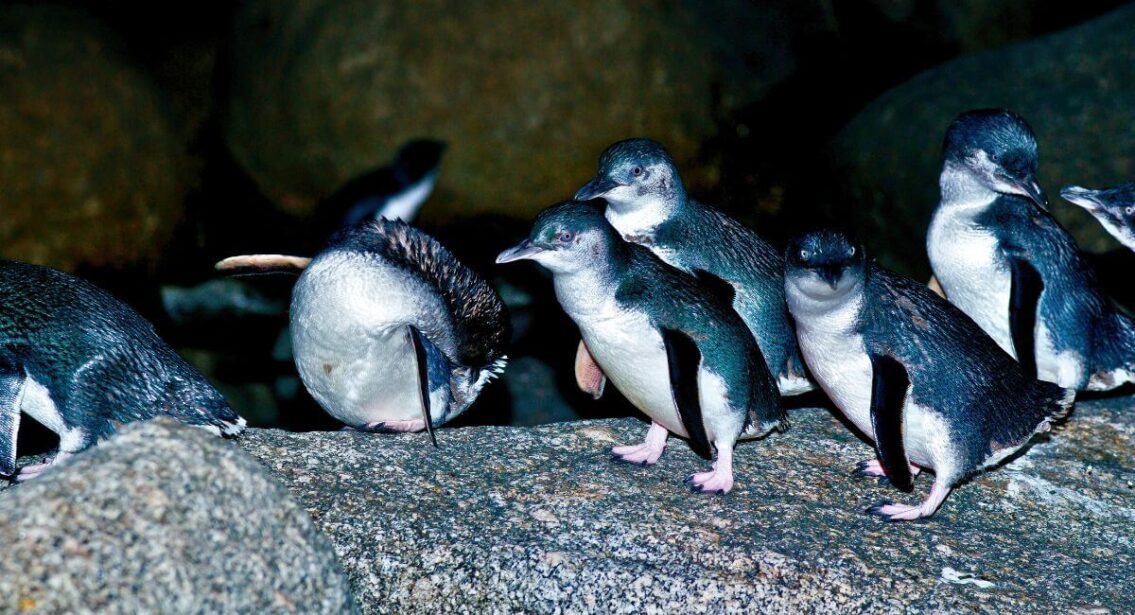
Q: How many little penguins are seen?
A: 8